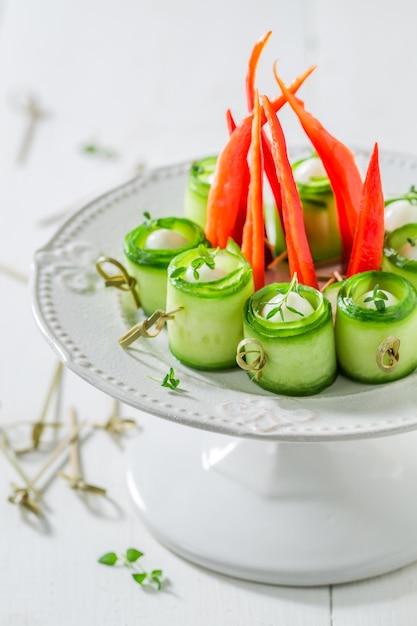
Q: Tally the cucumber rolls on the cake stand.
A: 8